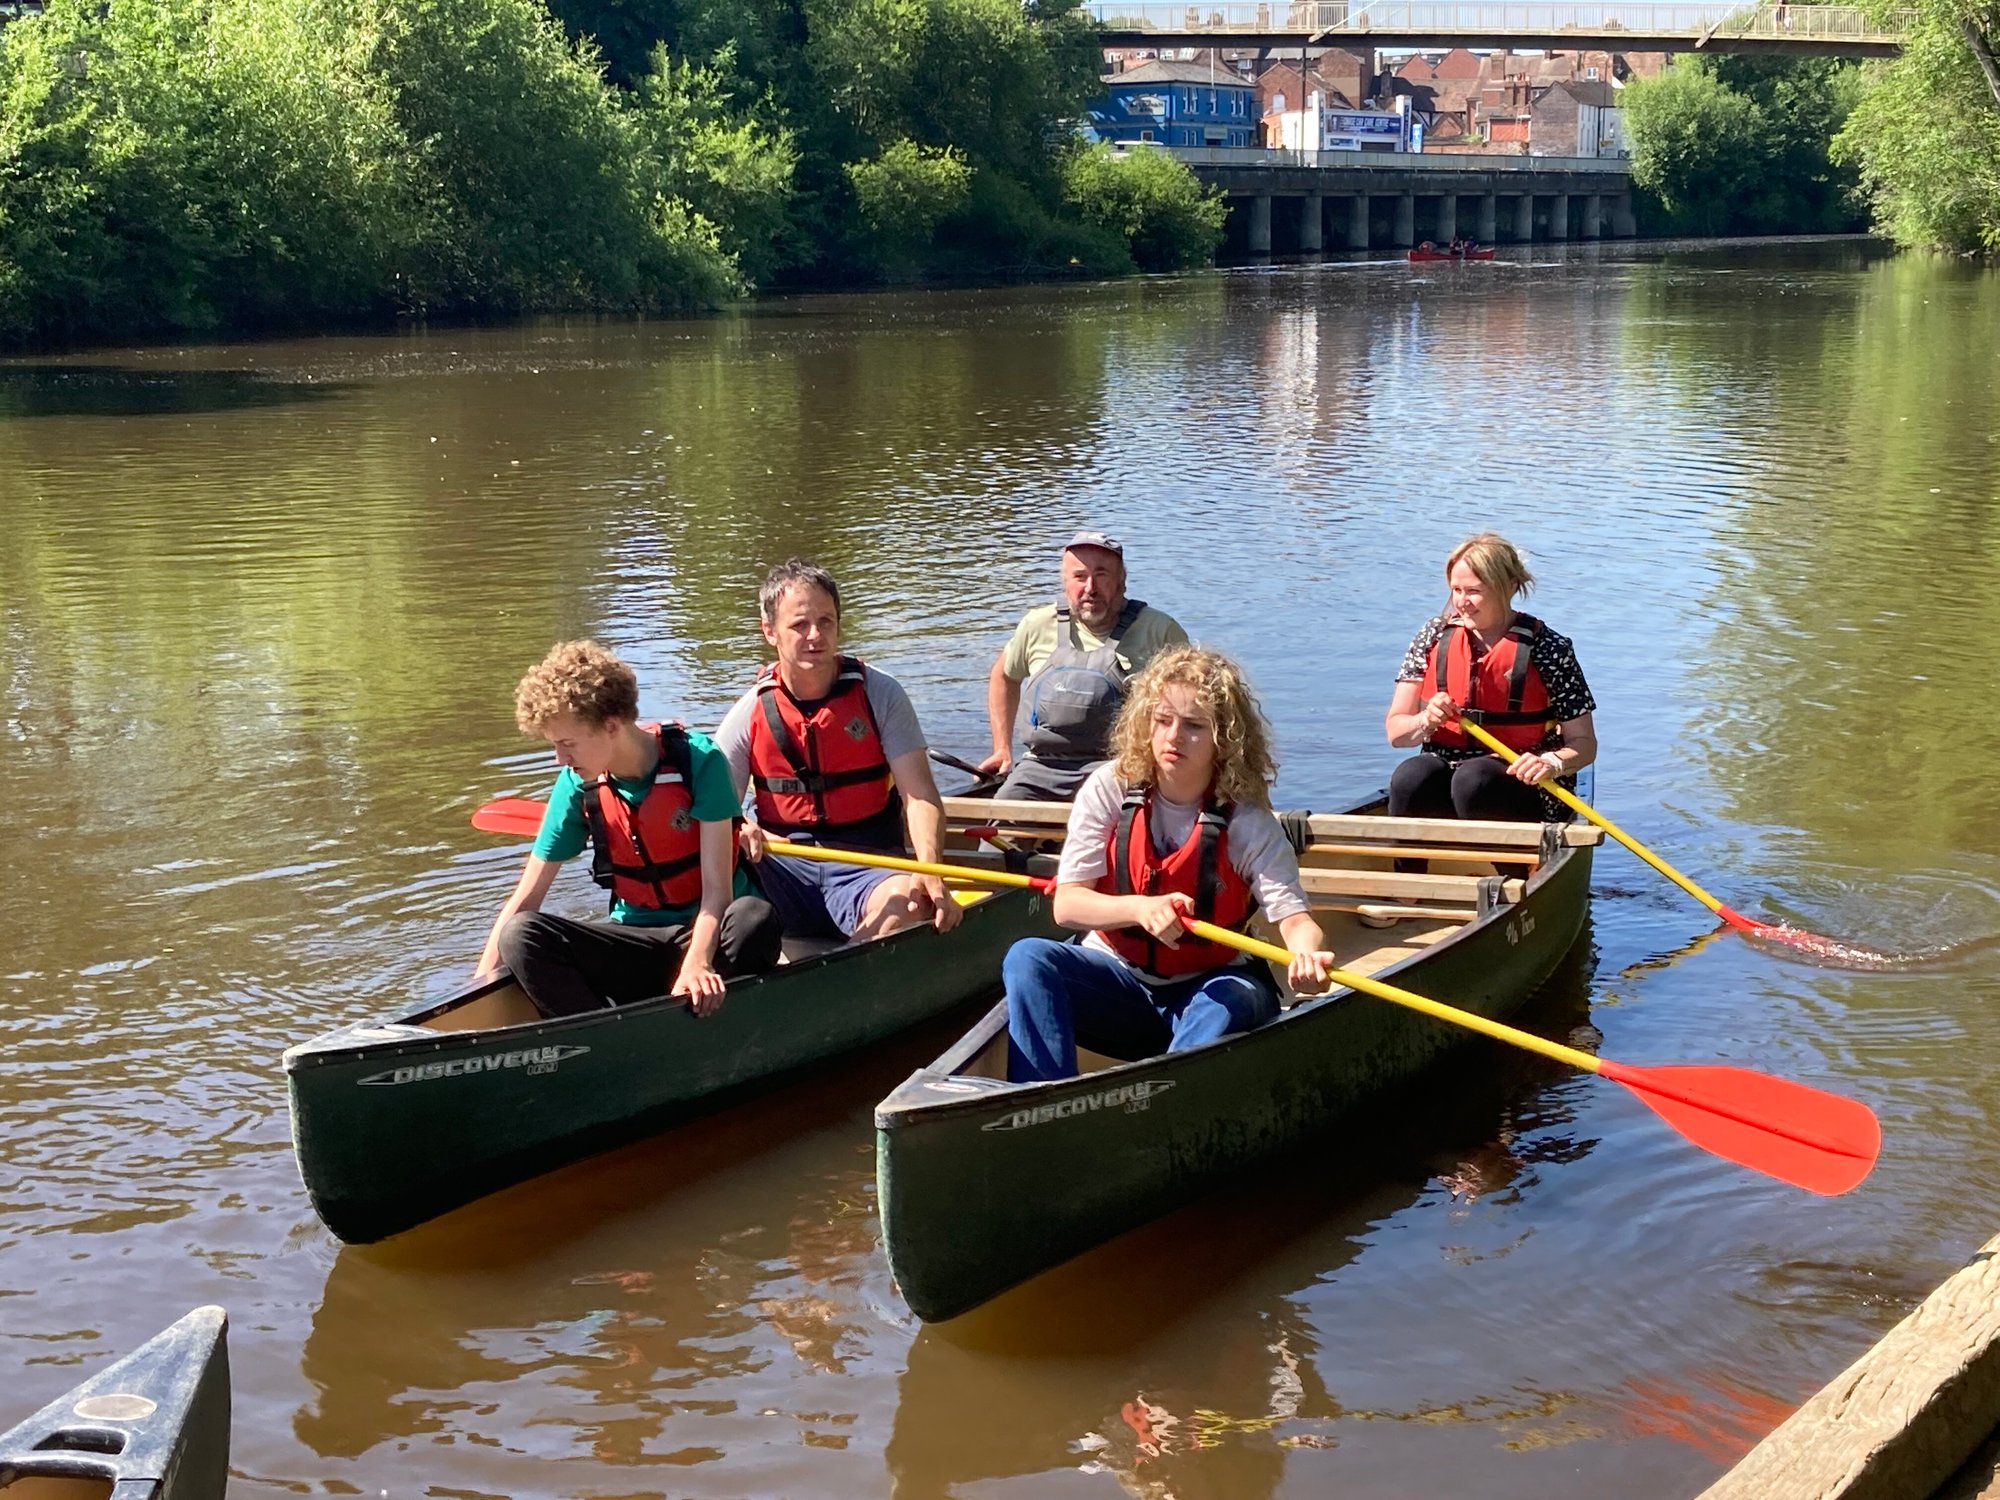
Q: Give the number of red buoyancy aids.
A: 4